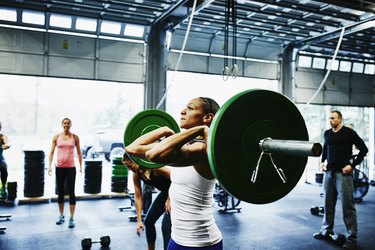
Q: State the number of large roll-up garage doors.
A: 3